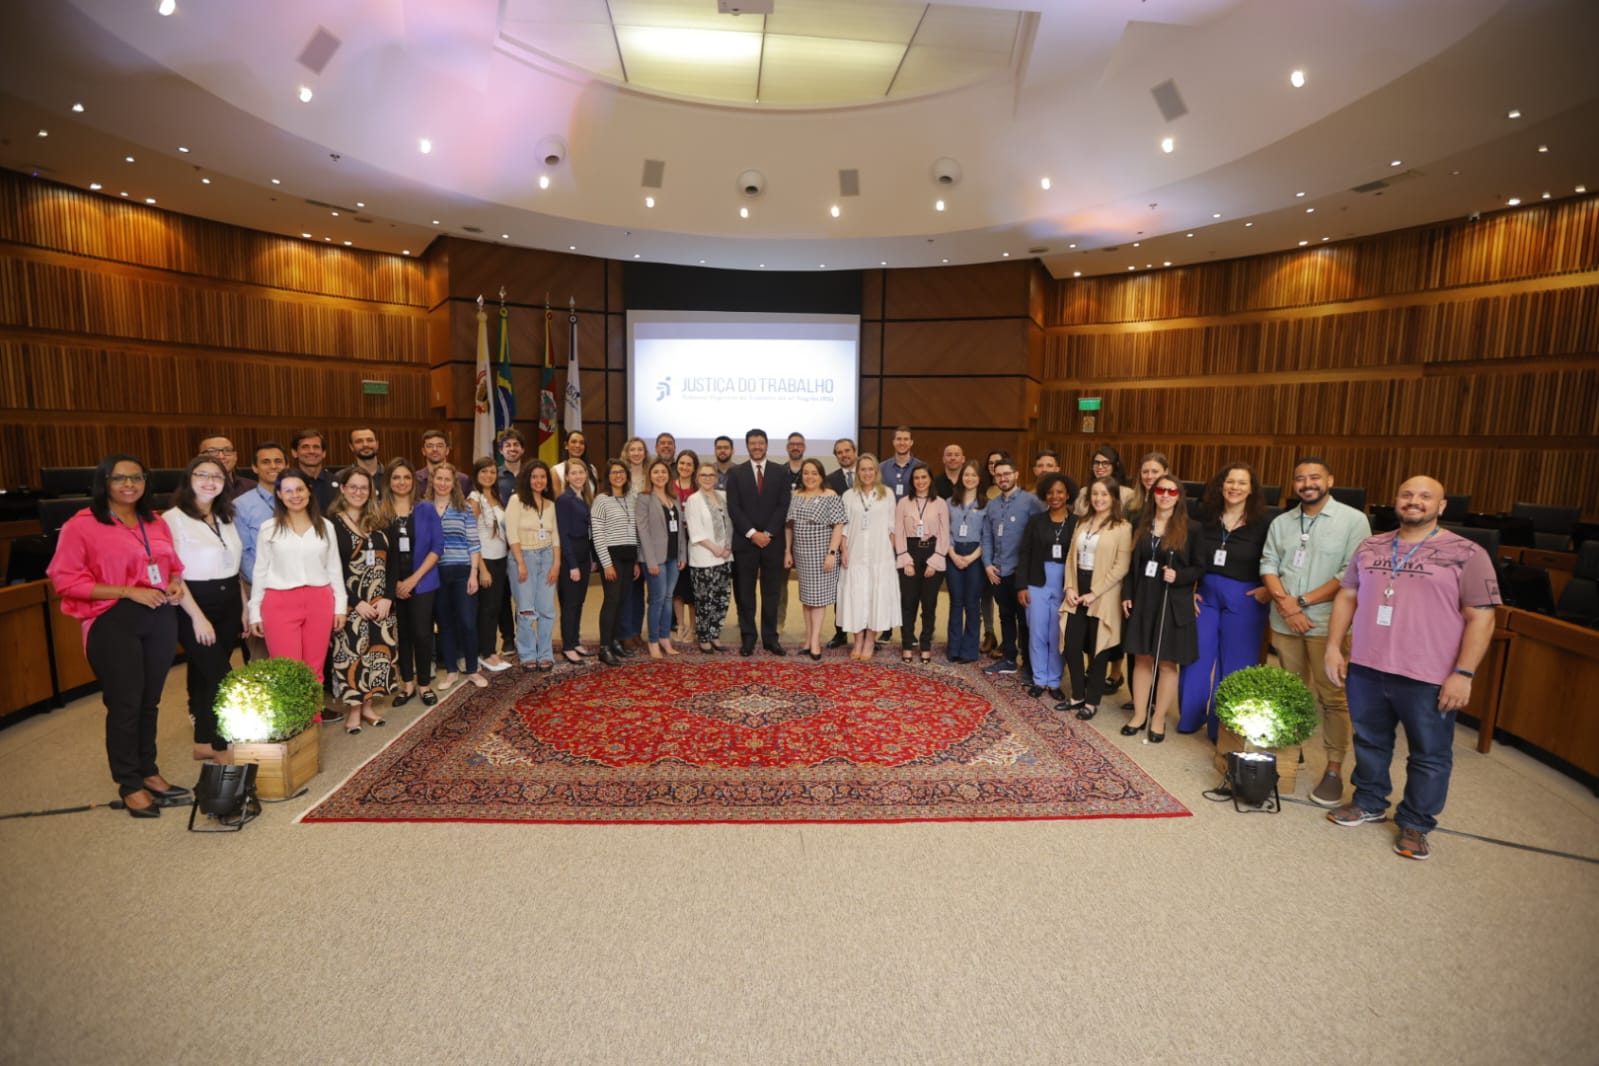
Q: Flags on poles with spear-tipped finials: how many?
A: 4